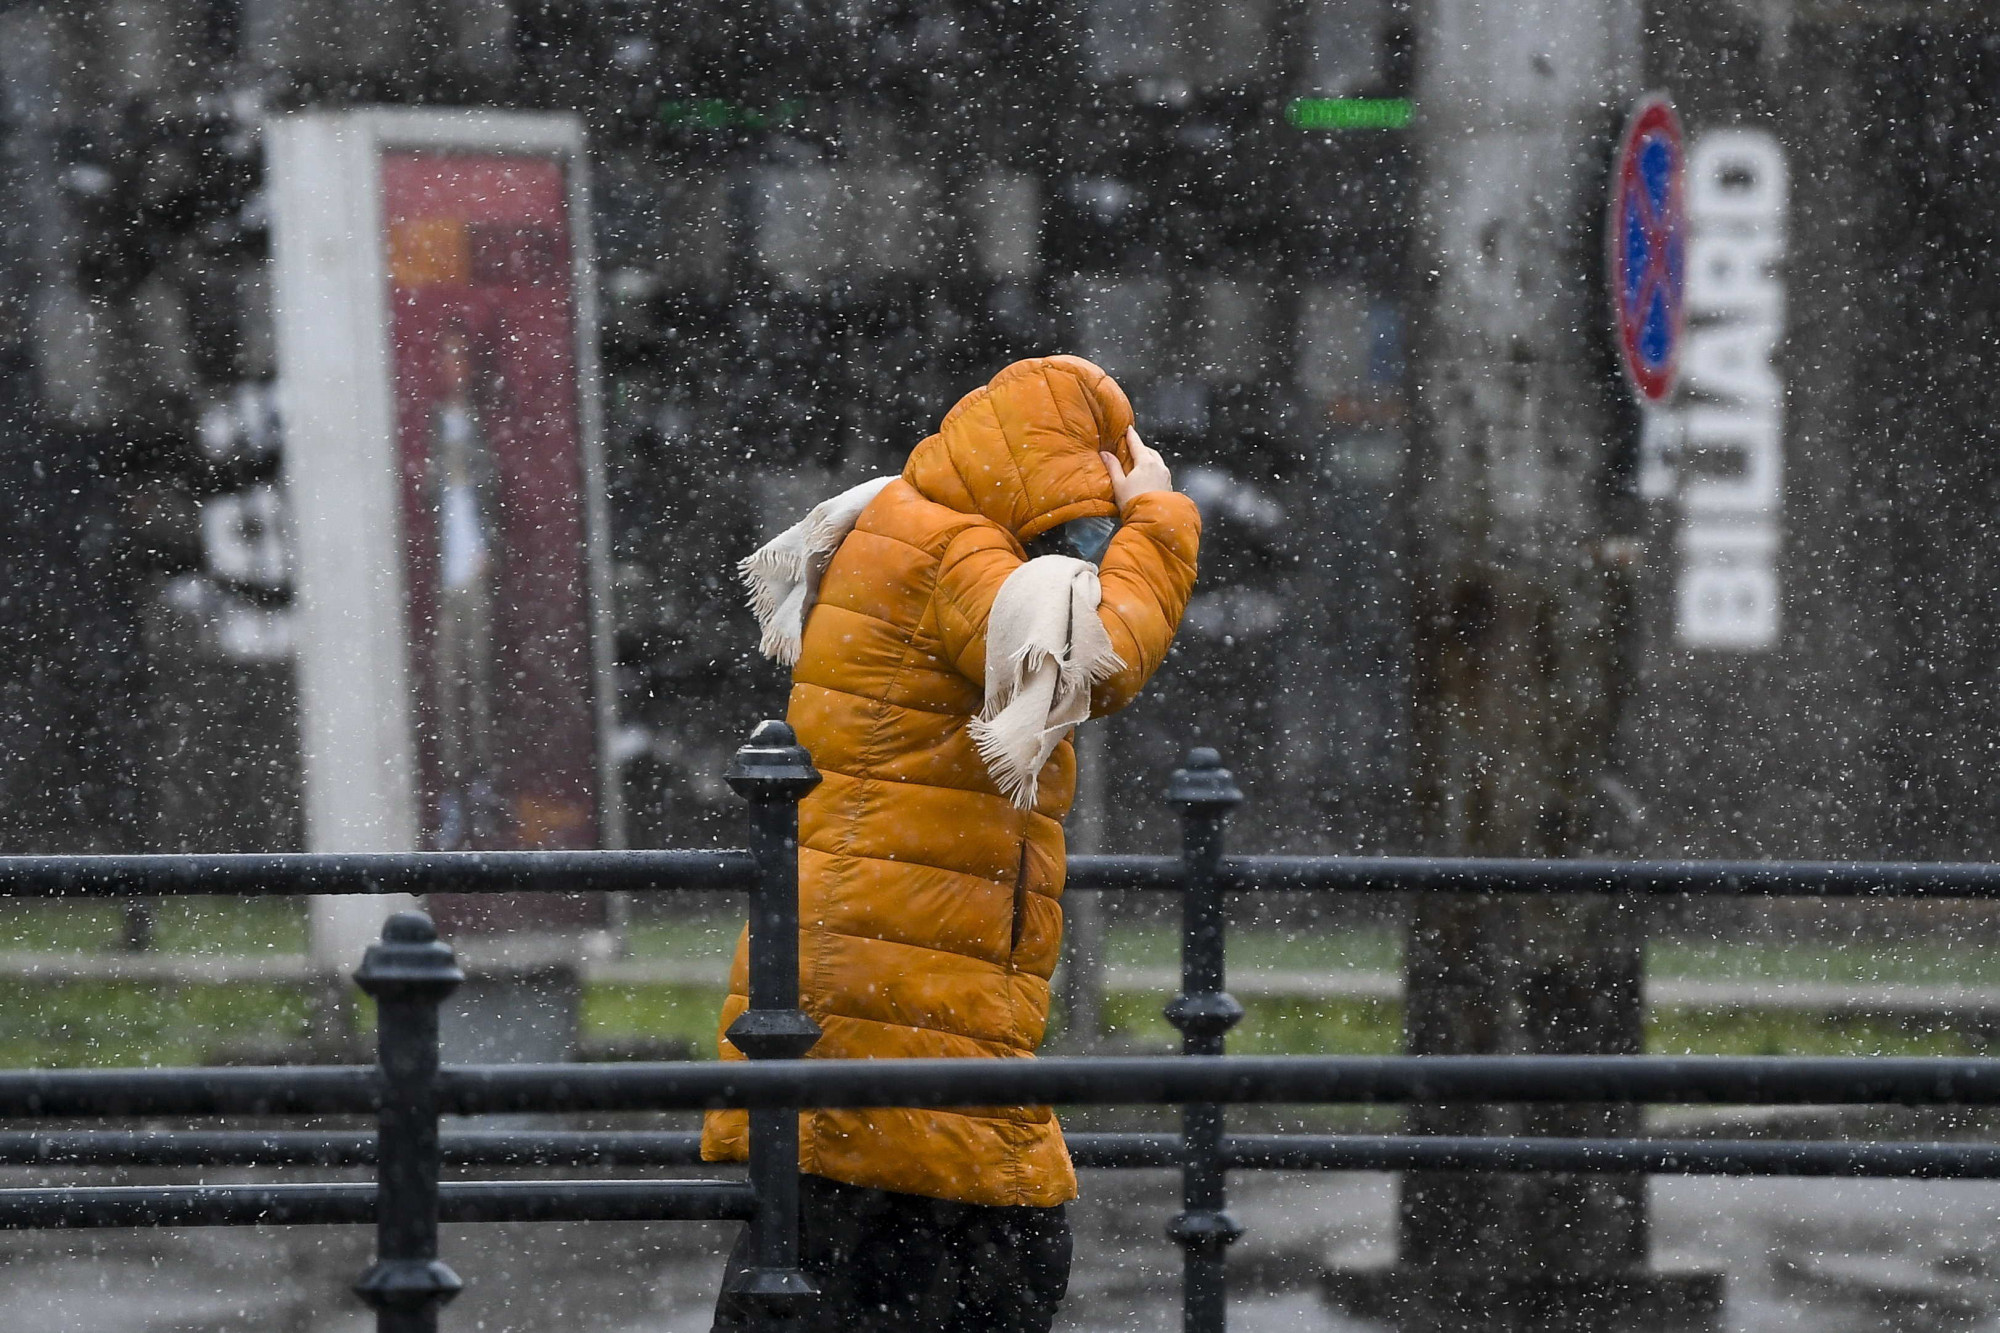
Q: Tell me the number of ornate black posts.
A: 3